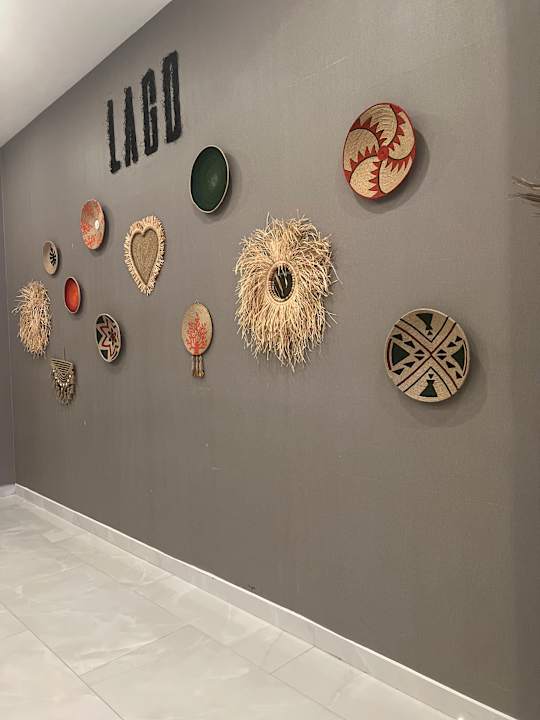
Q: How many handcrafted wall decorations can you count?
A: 12